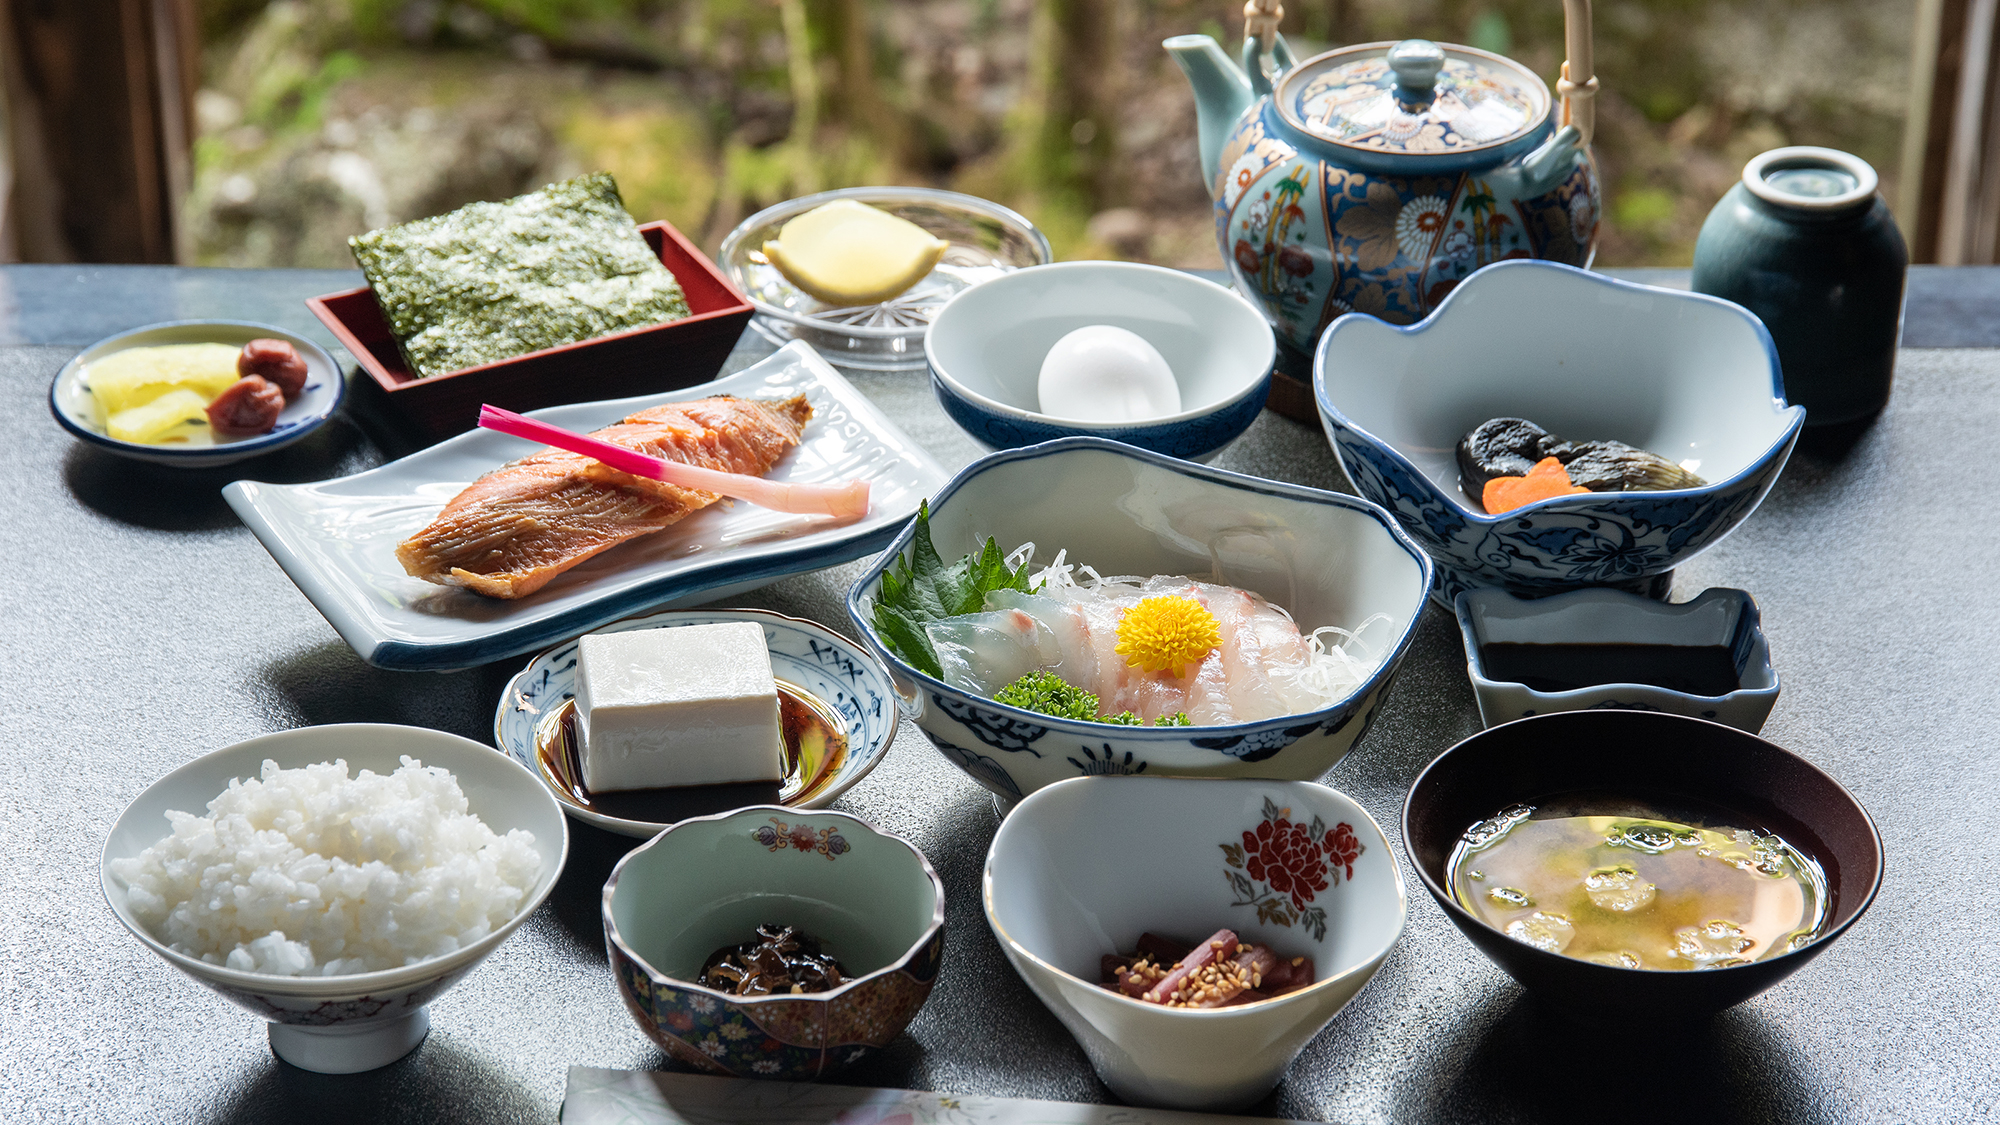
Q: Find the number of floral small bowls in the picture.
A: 2